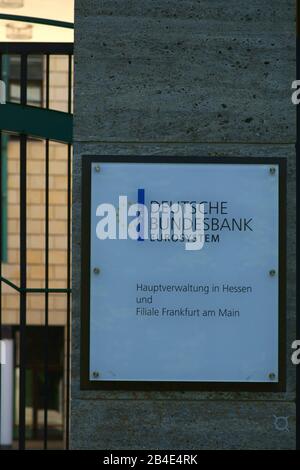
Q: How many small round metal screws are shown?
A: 6